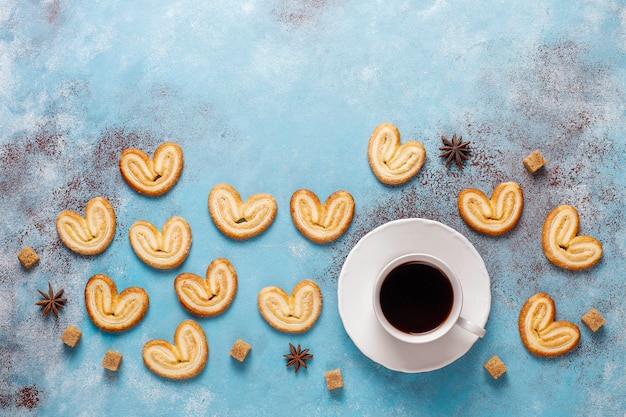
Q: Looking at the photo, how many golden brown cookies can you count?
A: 13